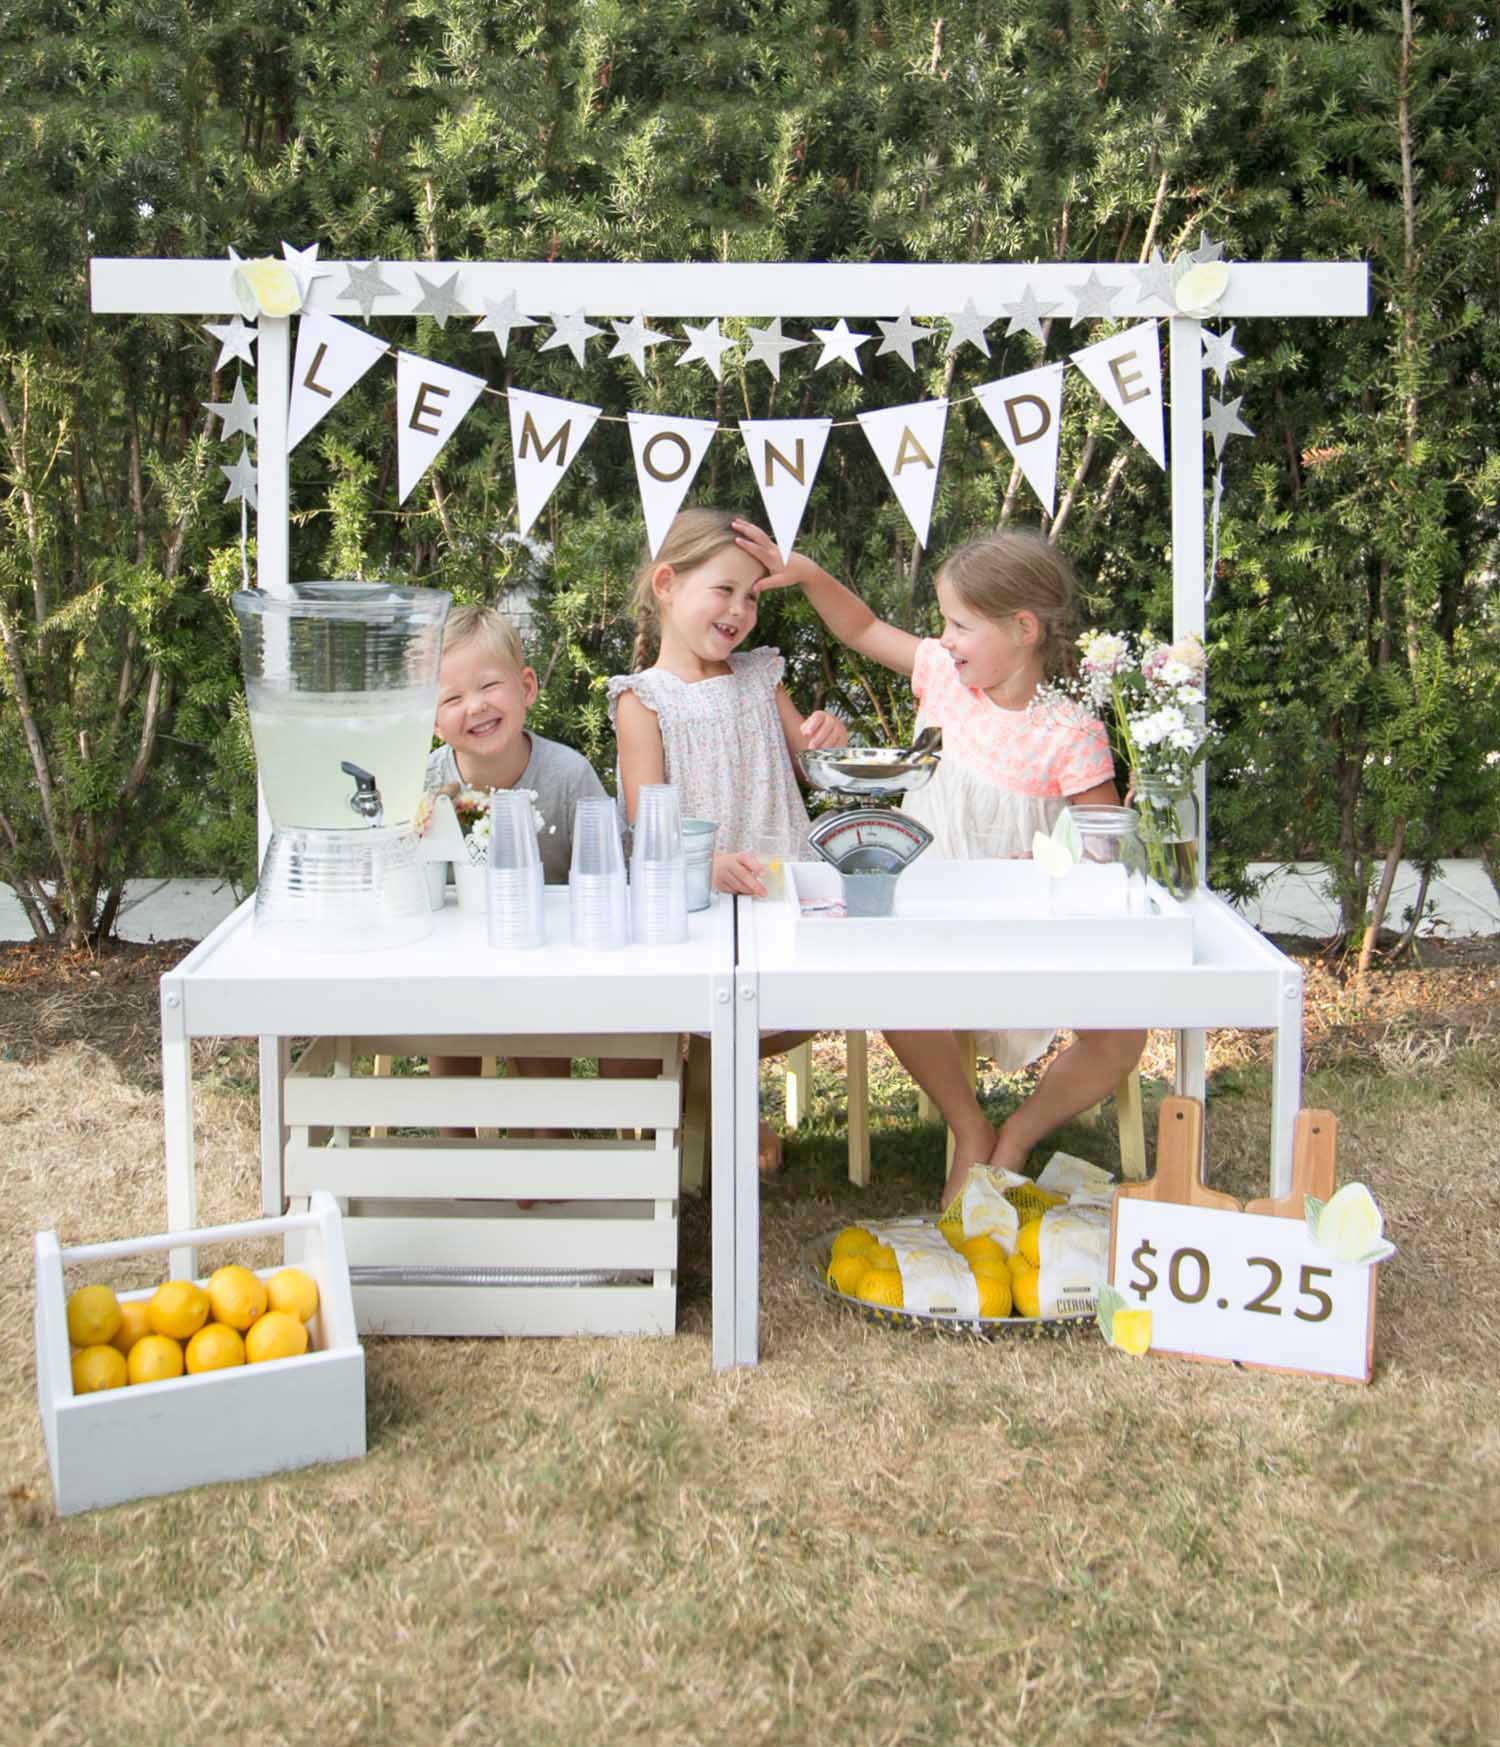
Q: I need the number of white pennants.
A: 8